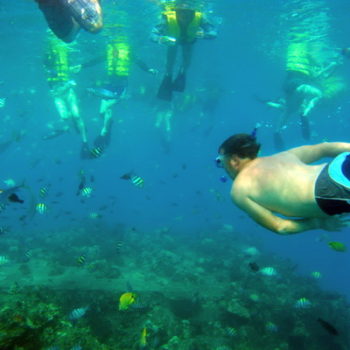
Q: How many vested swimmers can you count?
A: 4